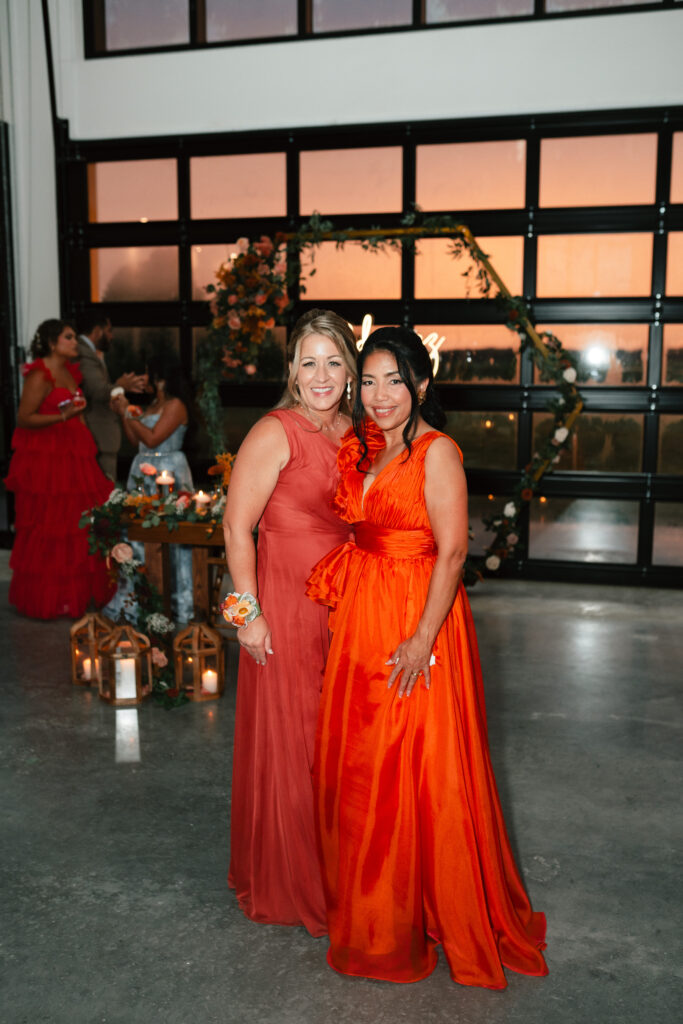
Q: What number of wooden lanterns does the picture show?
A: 3